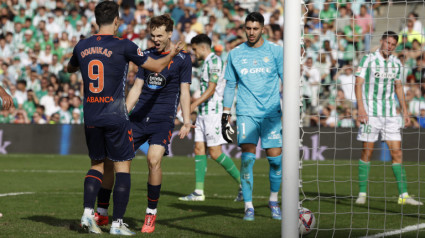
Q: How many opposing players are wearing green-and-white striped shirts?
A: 2